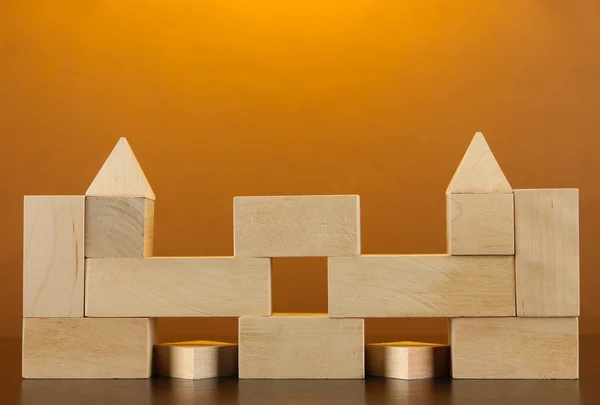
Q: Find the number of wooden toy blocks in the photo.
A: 14